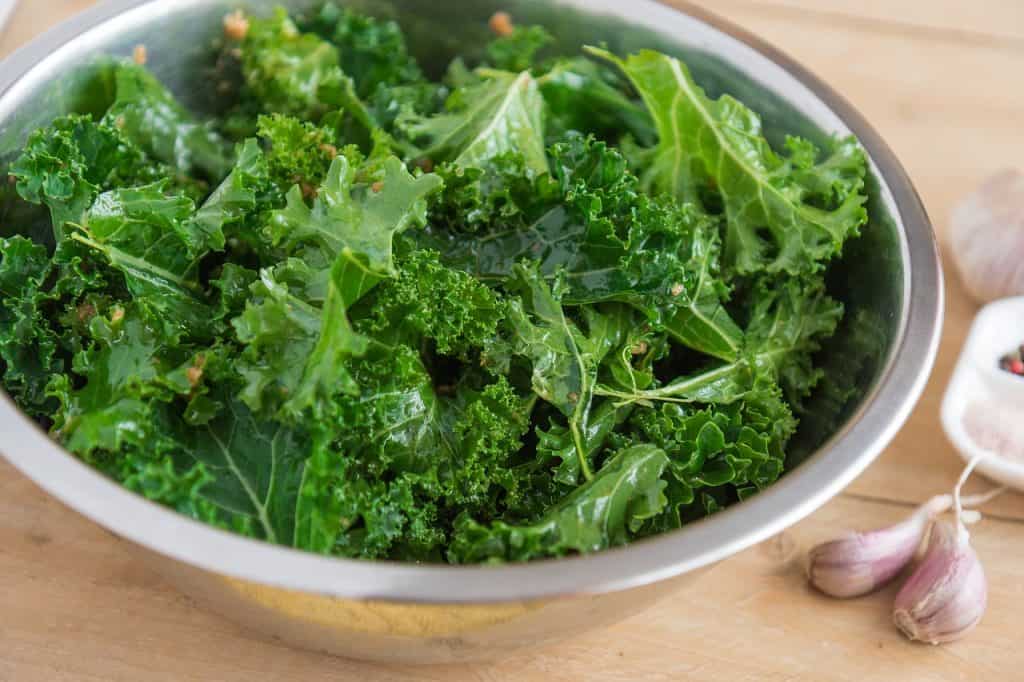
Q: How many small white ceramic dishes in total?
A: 1